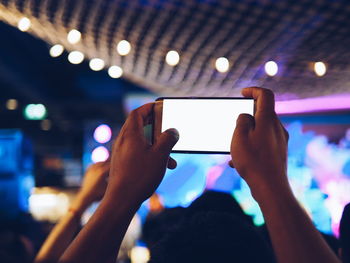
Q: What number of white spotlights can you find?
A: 11